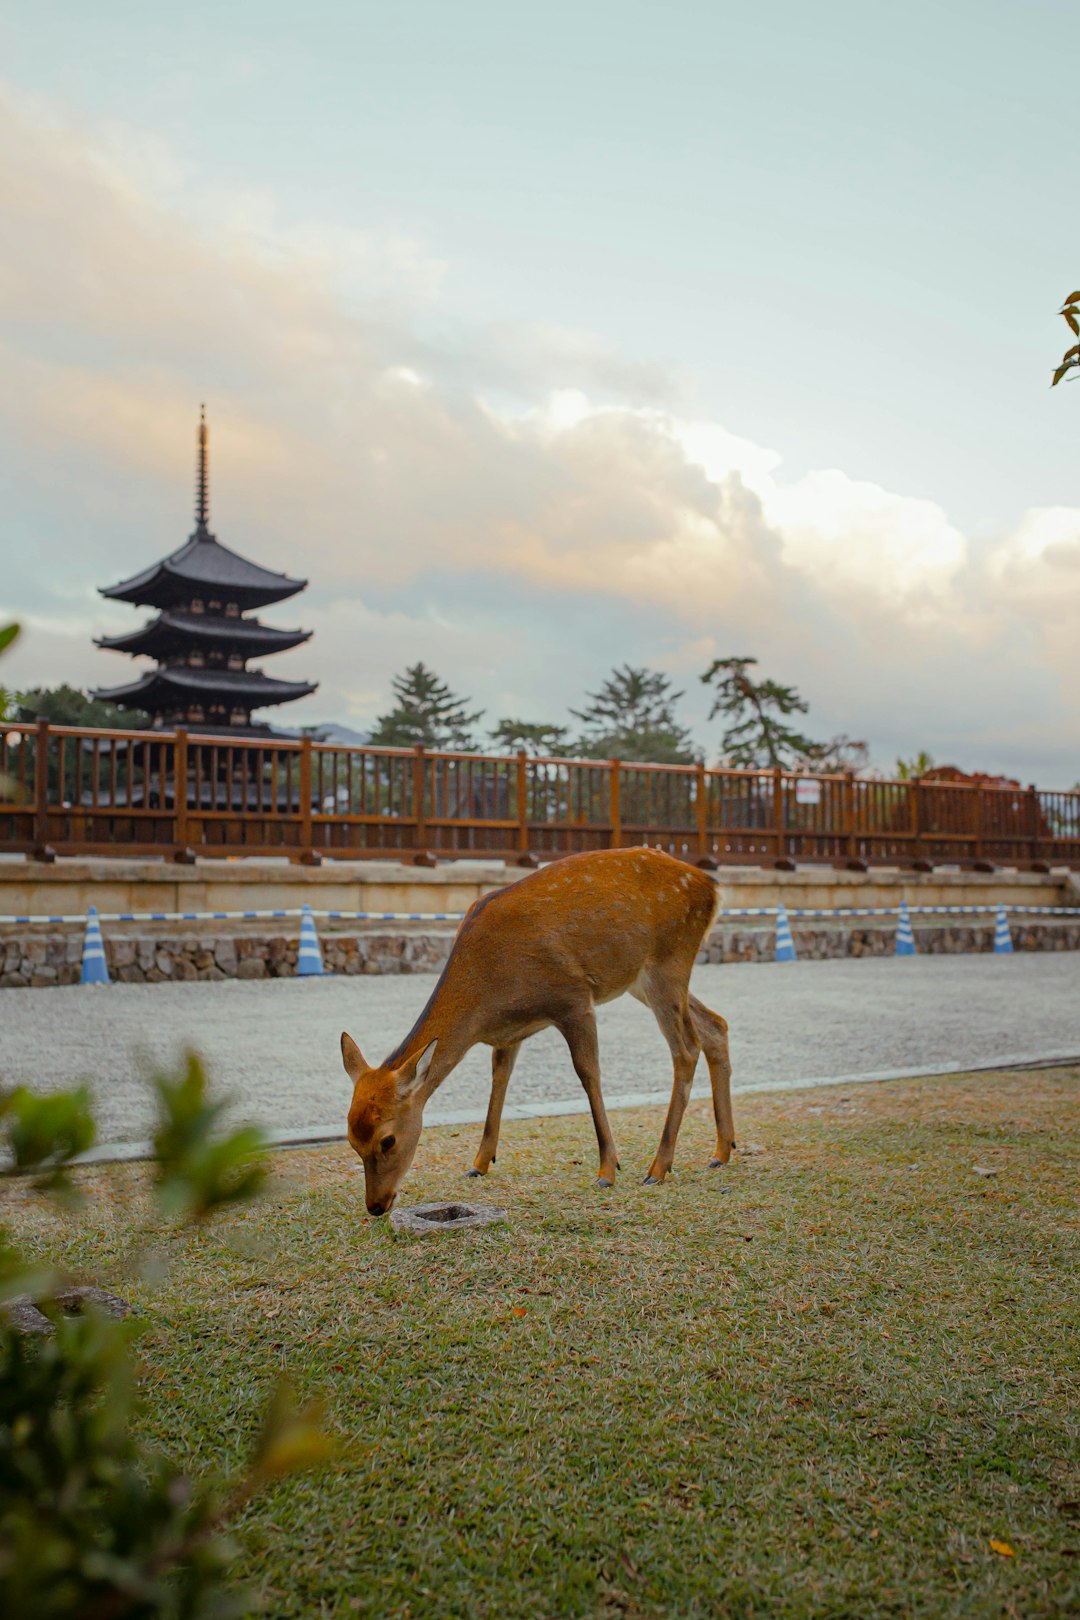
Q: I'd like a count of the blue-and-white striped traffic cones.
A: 5